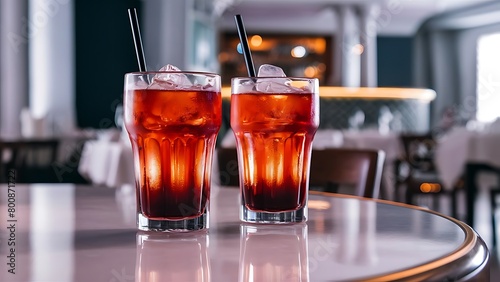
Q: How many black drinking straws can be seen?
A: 2